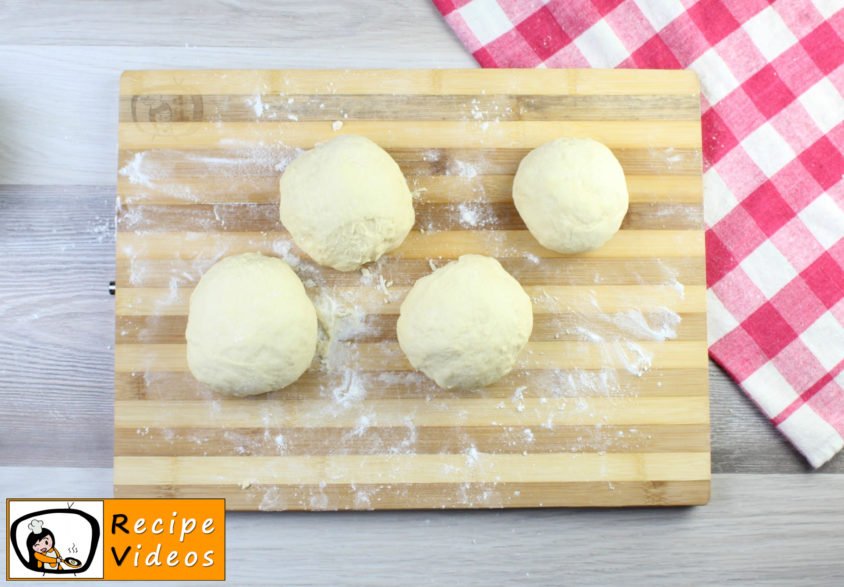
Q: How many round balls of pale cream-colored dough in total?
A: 4